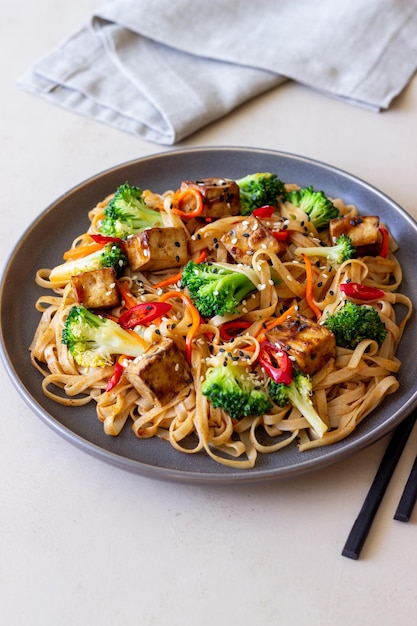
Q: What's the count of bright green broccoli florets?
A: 10